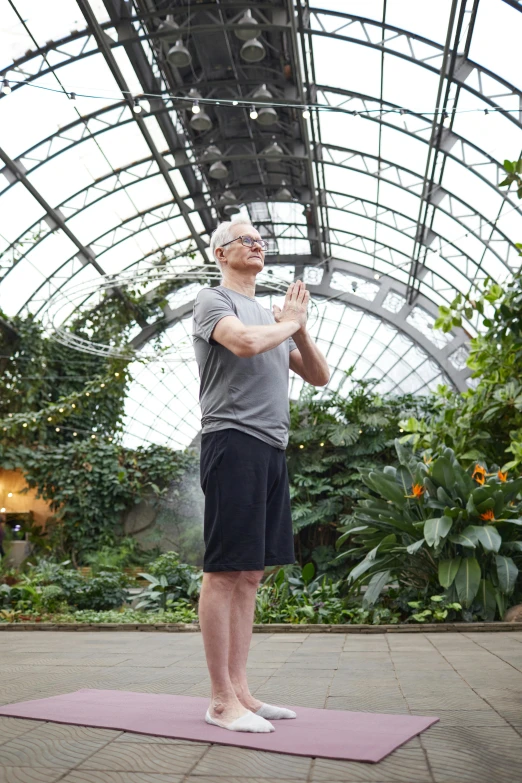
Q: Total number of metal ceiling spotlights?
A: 14